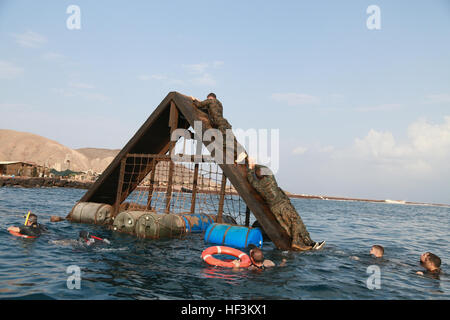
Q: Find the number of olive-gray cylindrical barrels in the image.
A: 3